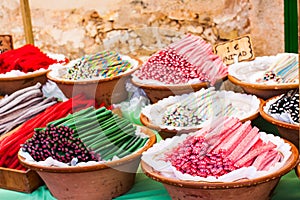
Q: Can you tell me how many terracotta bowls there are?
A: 8